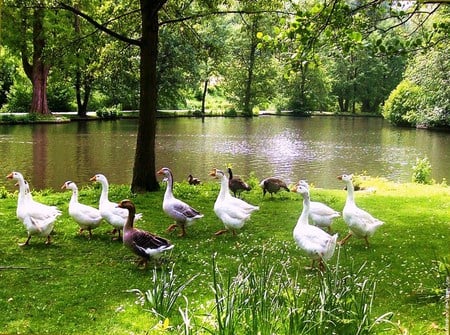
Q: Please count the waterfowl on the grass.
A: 13